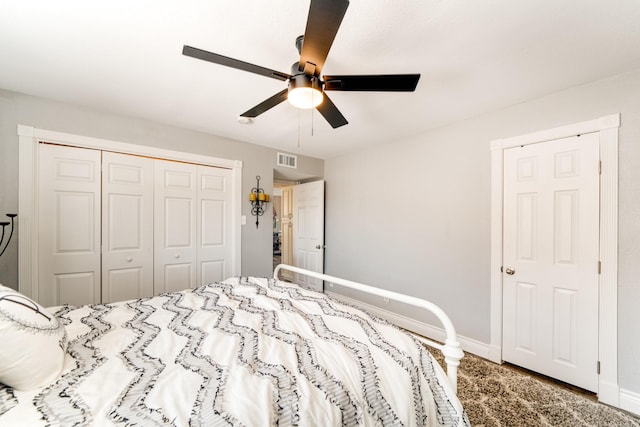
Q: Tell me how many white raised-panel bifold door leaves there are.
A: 4